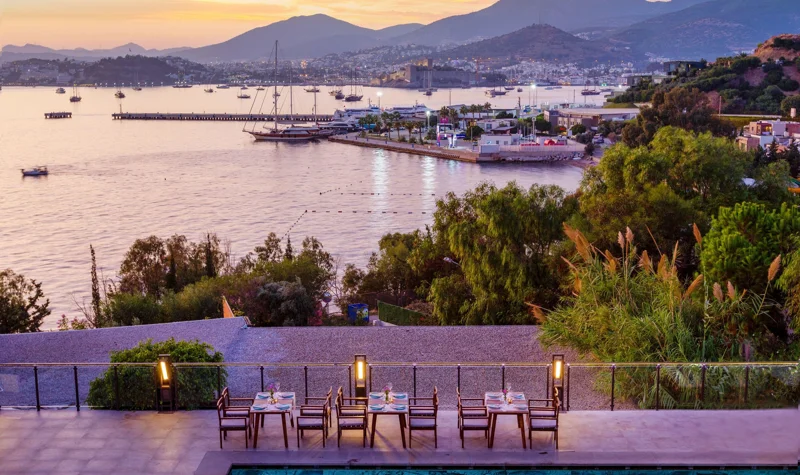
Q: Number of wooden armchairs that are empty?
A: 12